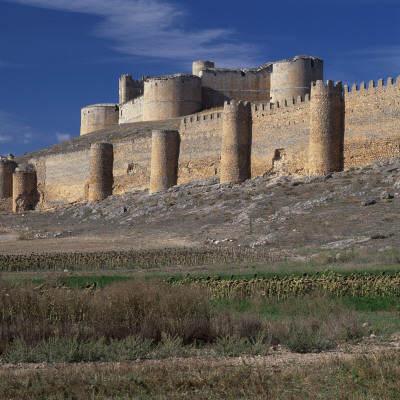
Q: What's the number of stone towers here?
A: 11